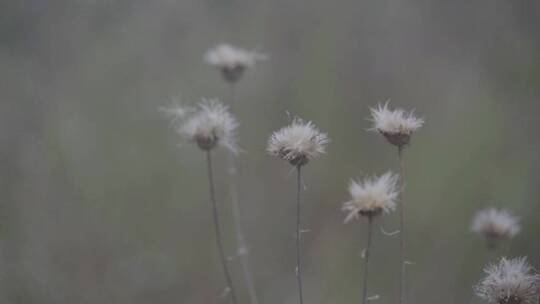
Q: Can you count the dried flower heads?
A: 7